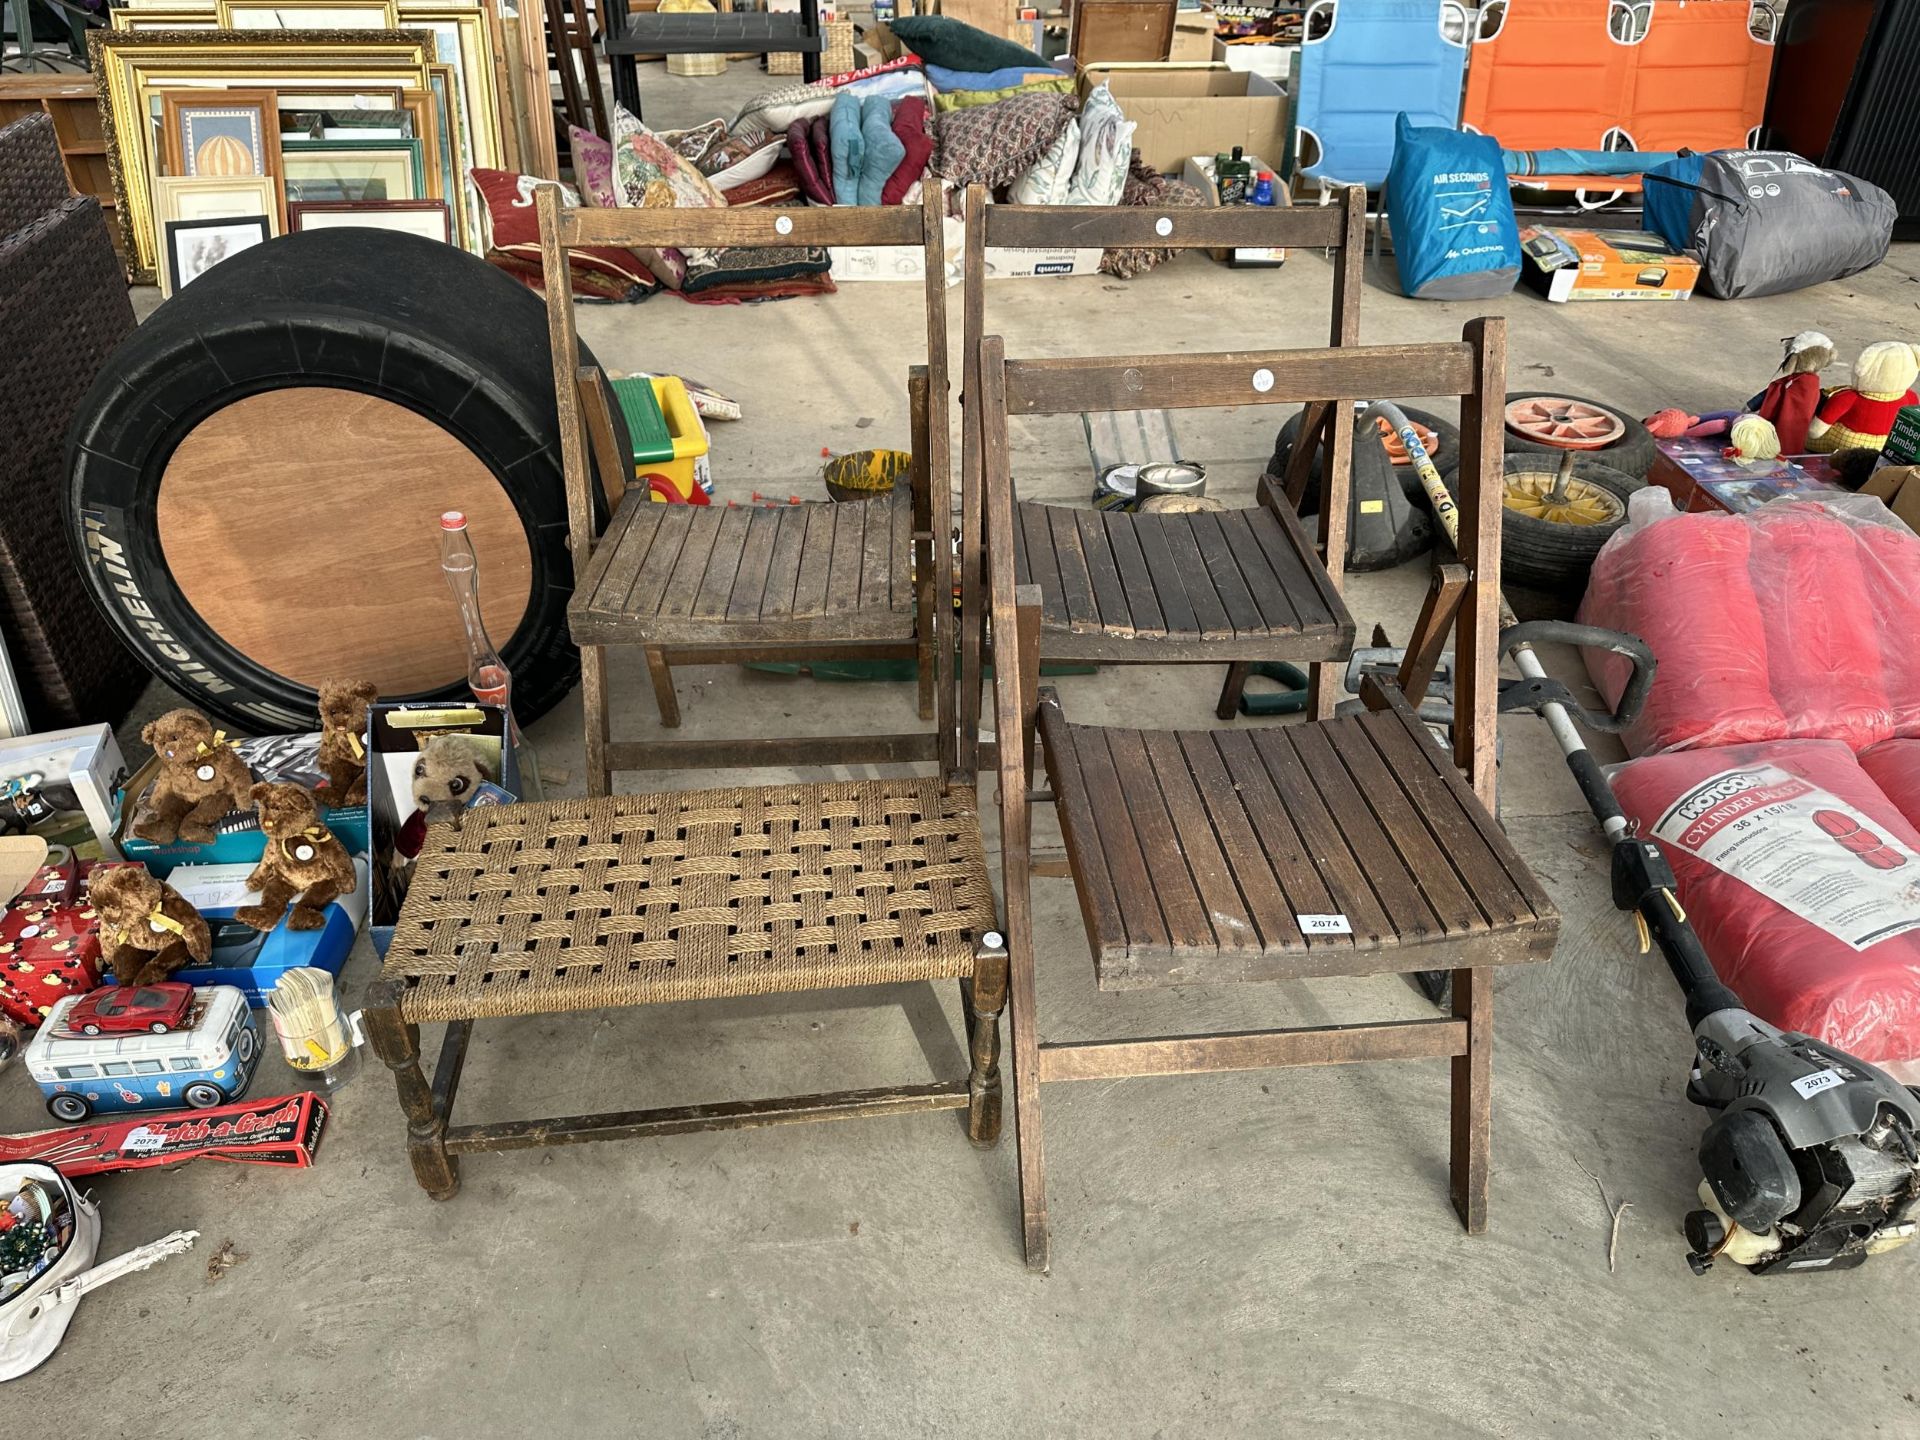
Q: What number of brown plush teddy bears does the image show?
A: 4